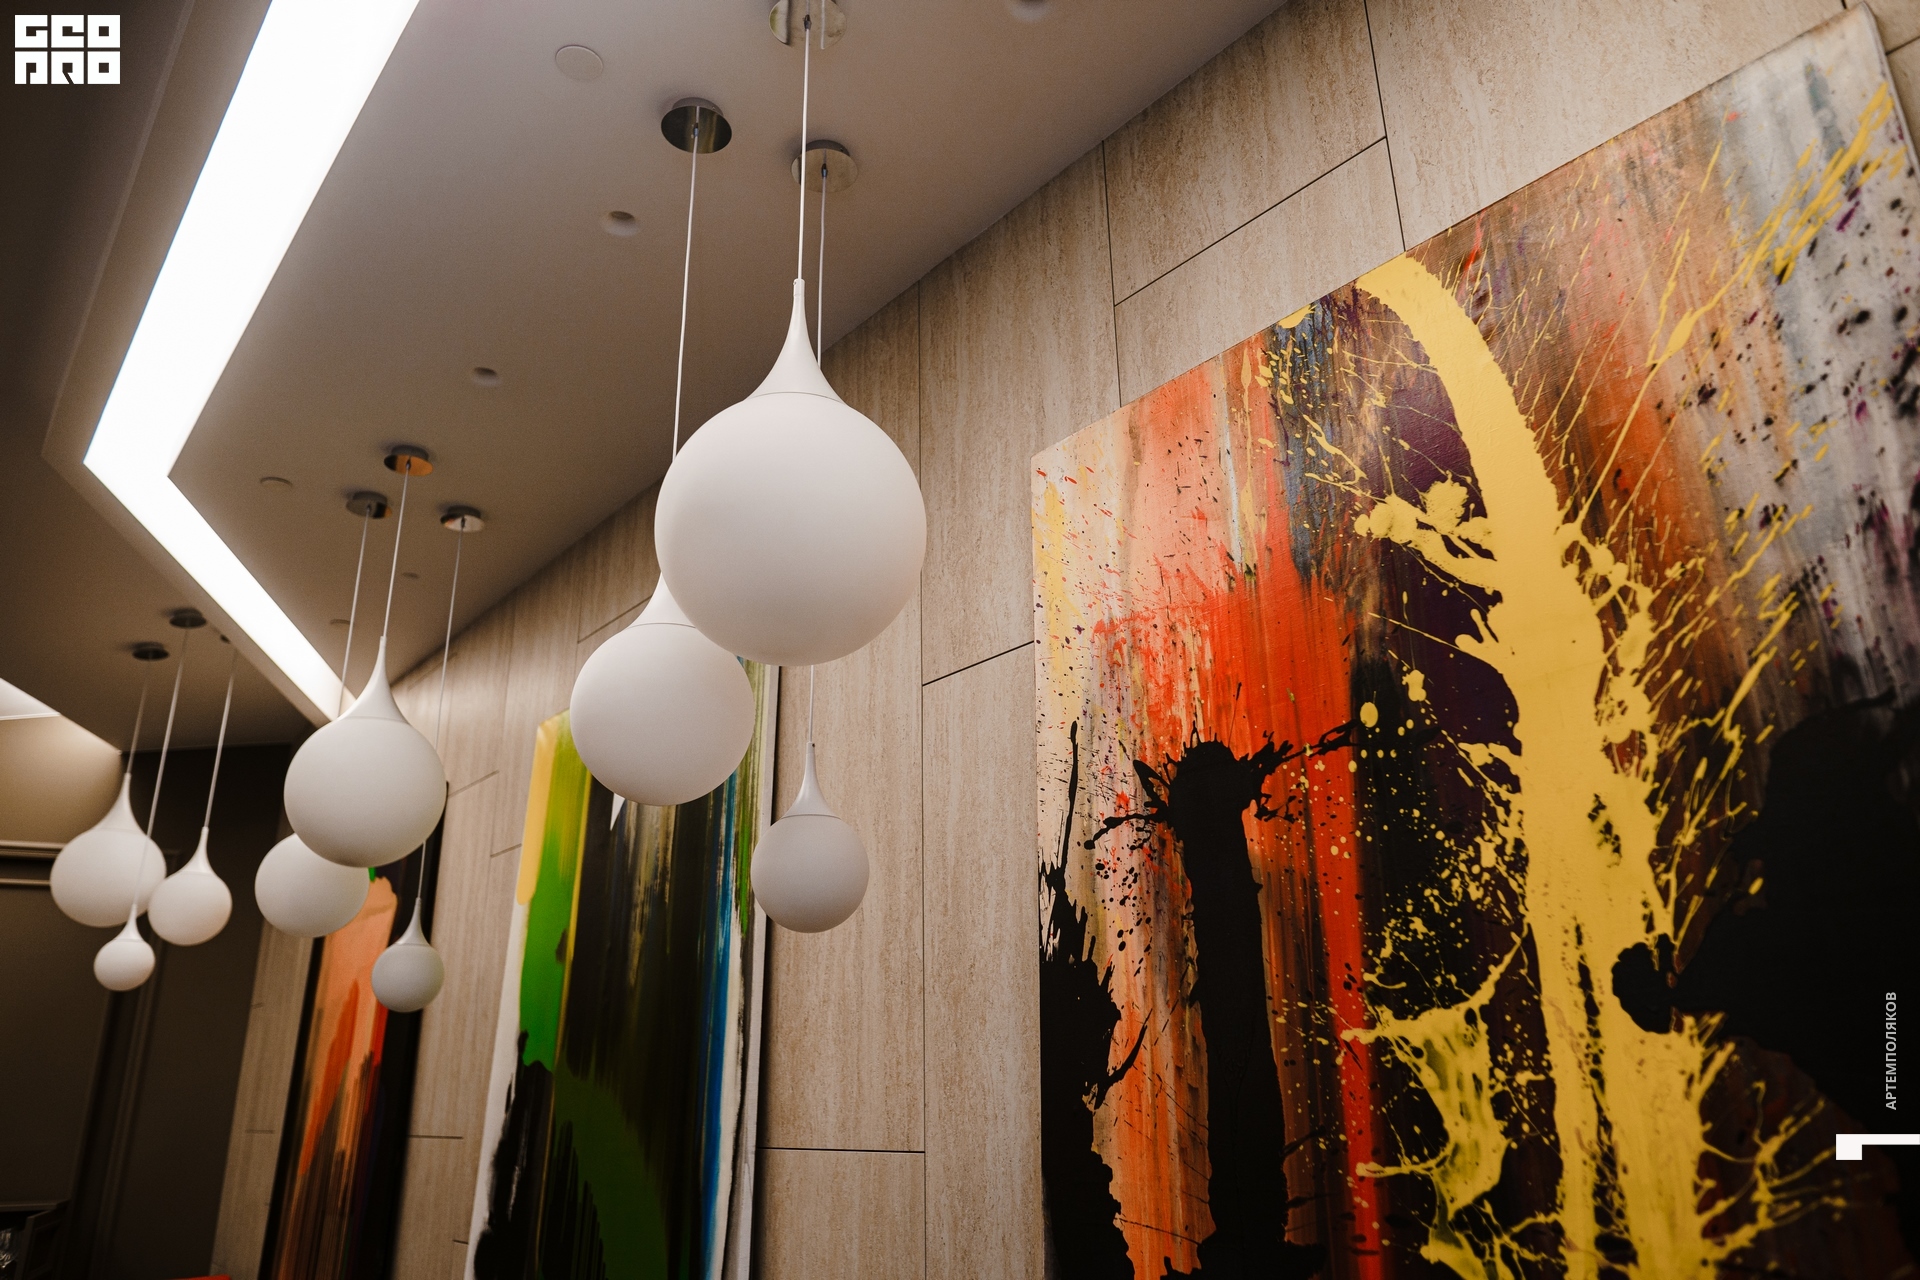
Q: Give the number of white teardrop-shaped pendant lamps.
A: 9